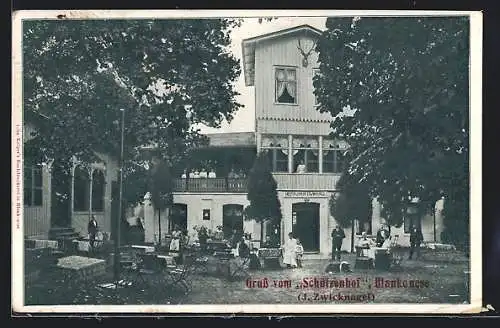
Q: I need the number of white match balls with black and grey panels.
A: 0